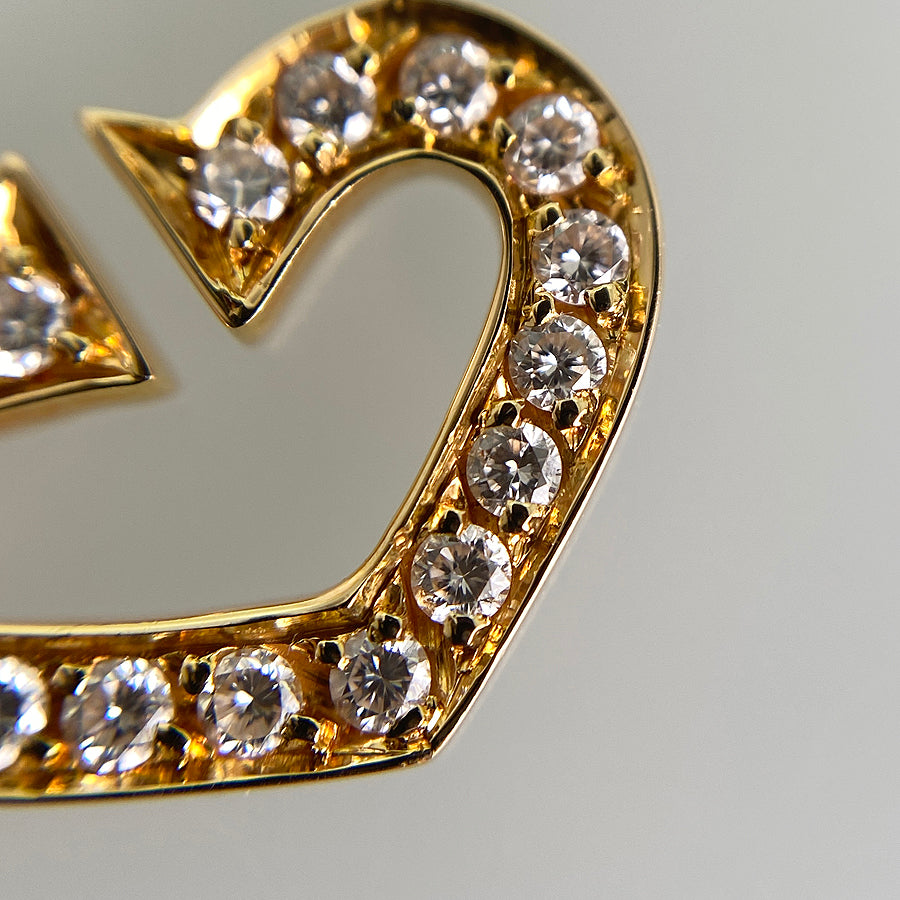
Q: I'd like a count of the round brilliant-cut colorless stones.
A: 13